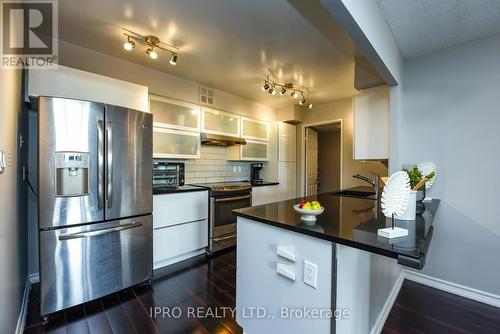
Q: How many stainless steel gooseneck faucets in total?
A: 1